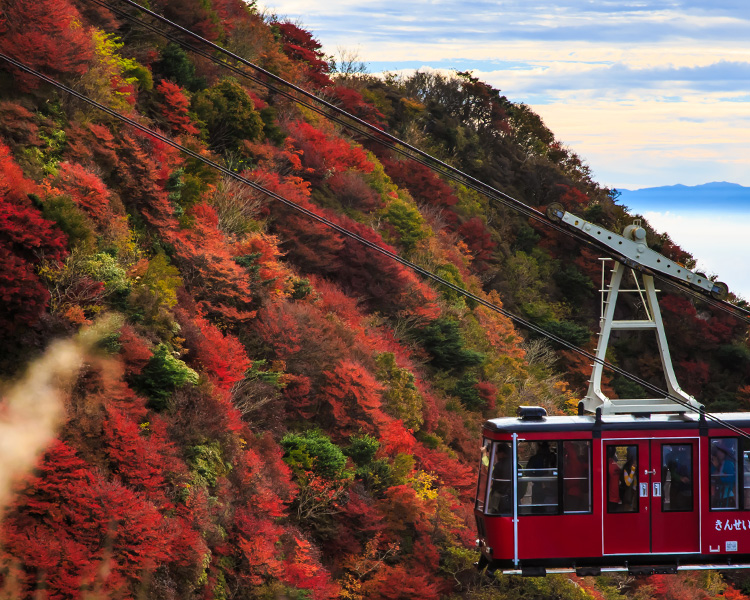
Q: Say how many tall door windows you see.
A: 2